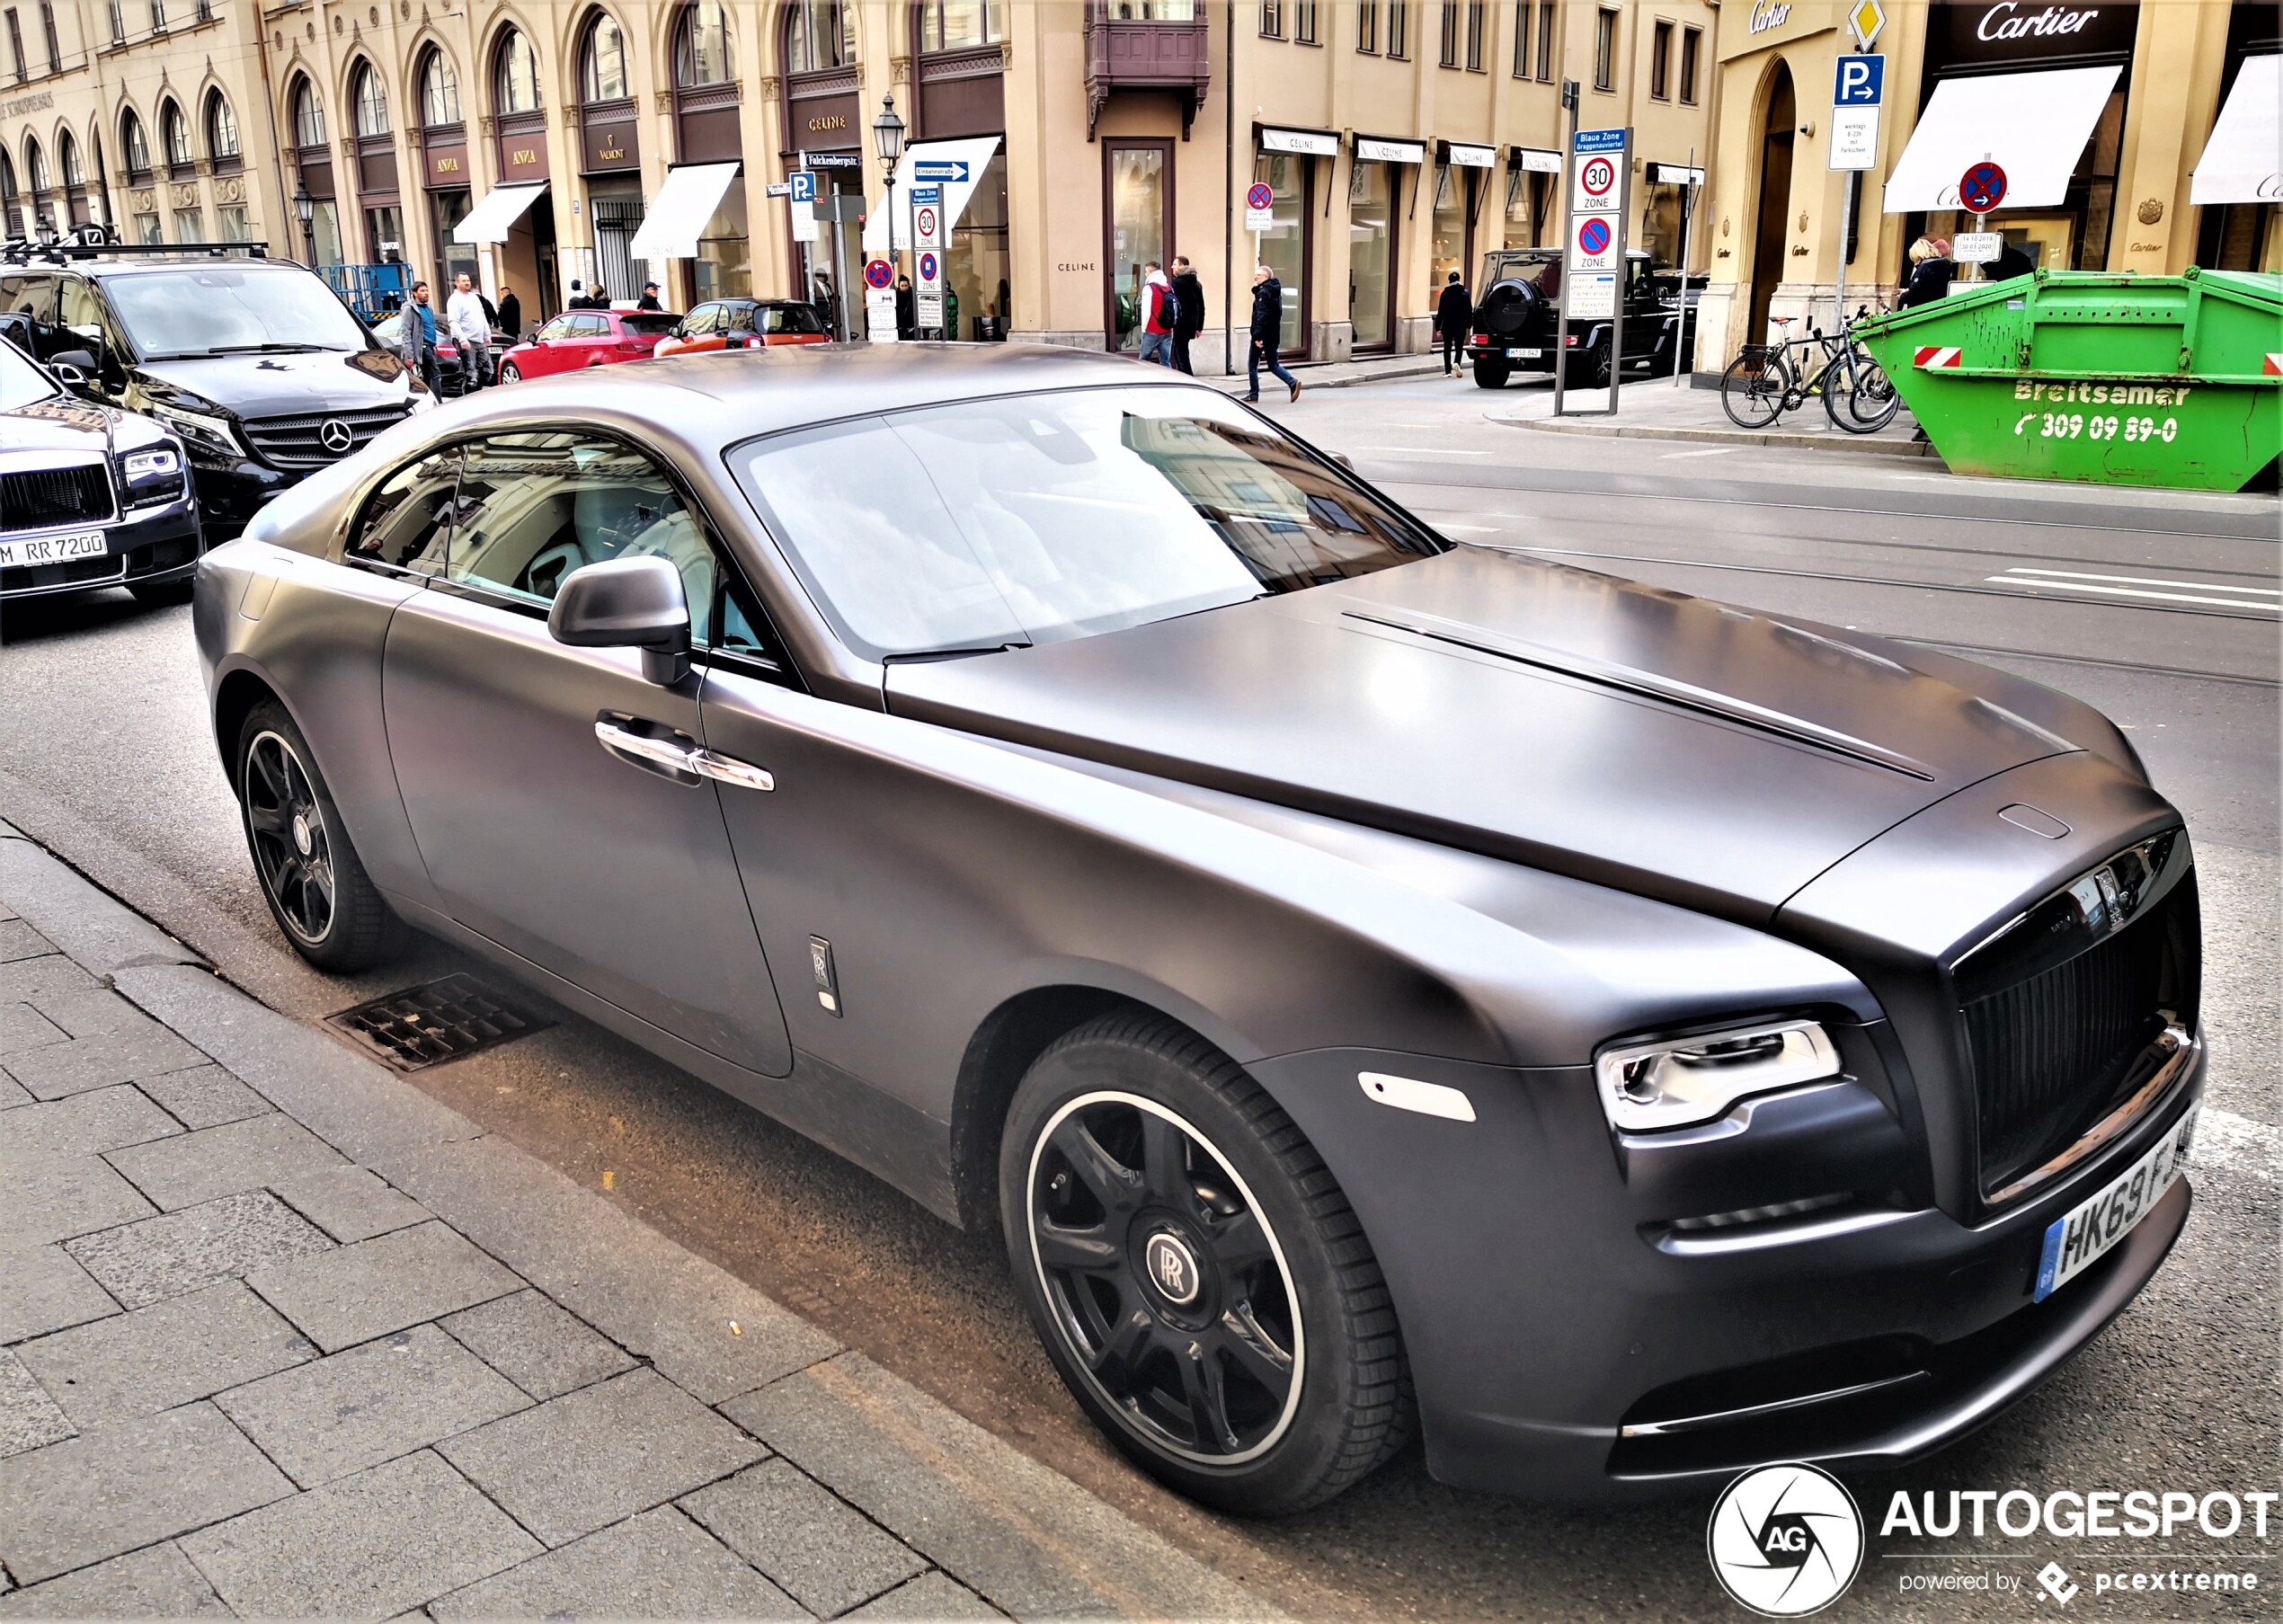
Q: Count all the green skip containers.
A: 1